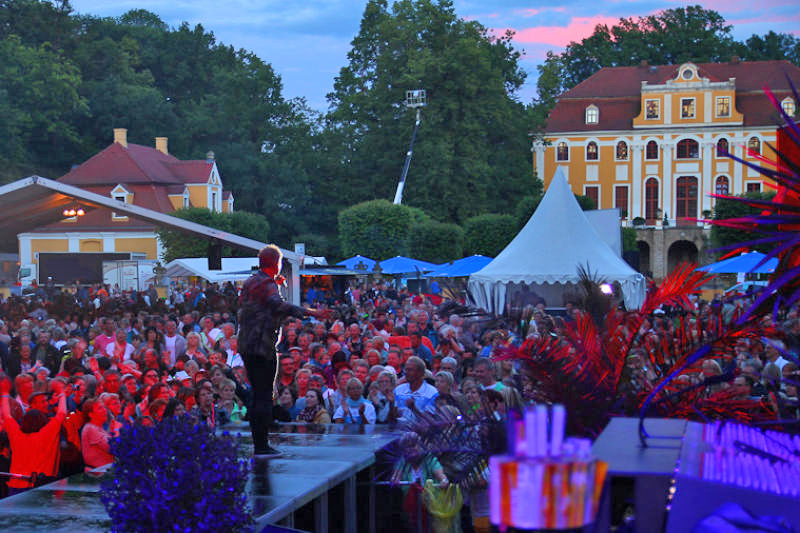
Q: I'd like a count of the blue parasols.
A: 4